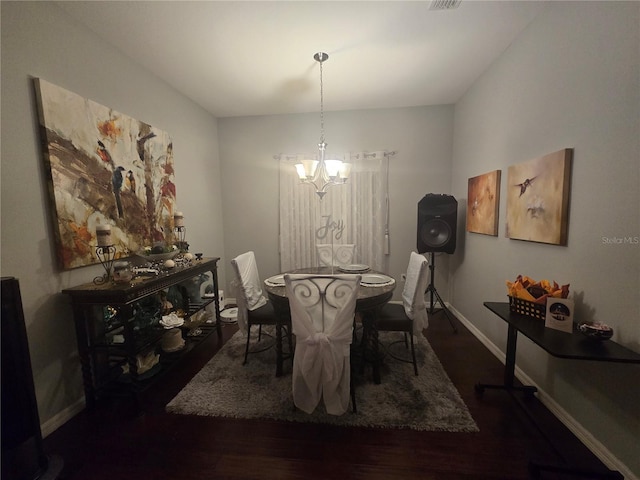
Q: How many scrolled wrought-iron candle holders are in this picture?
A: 2